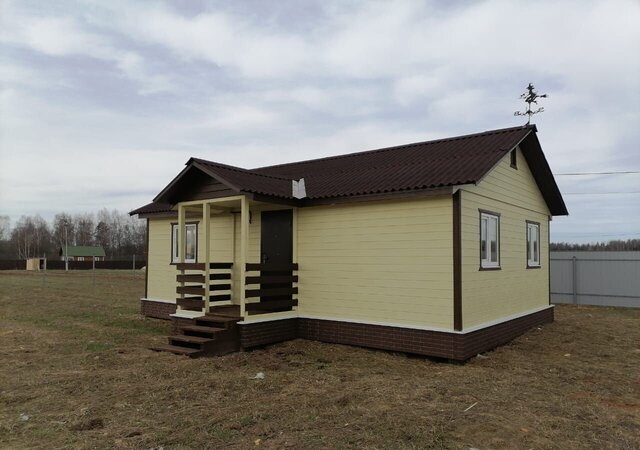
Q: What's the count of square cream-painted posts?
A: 3